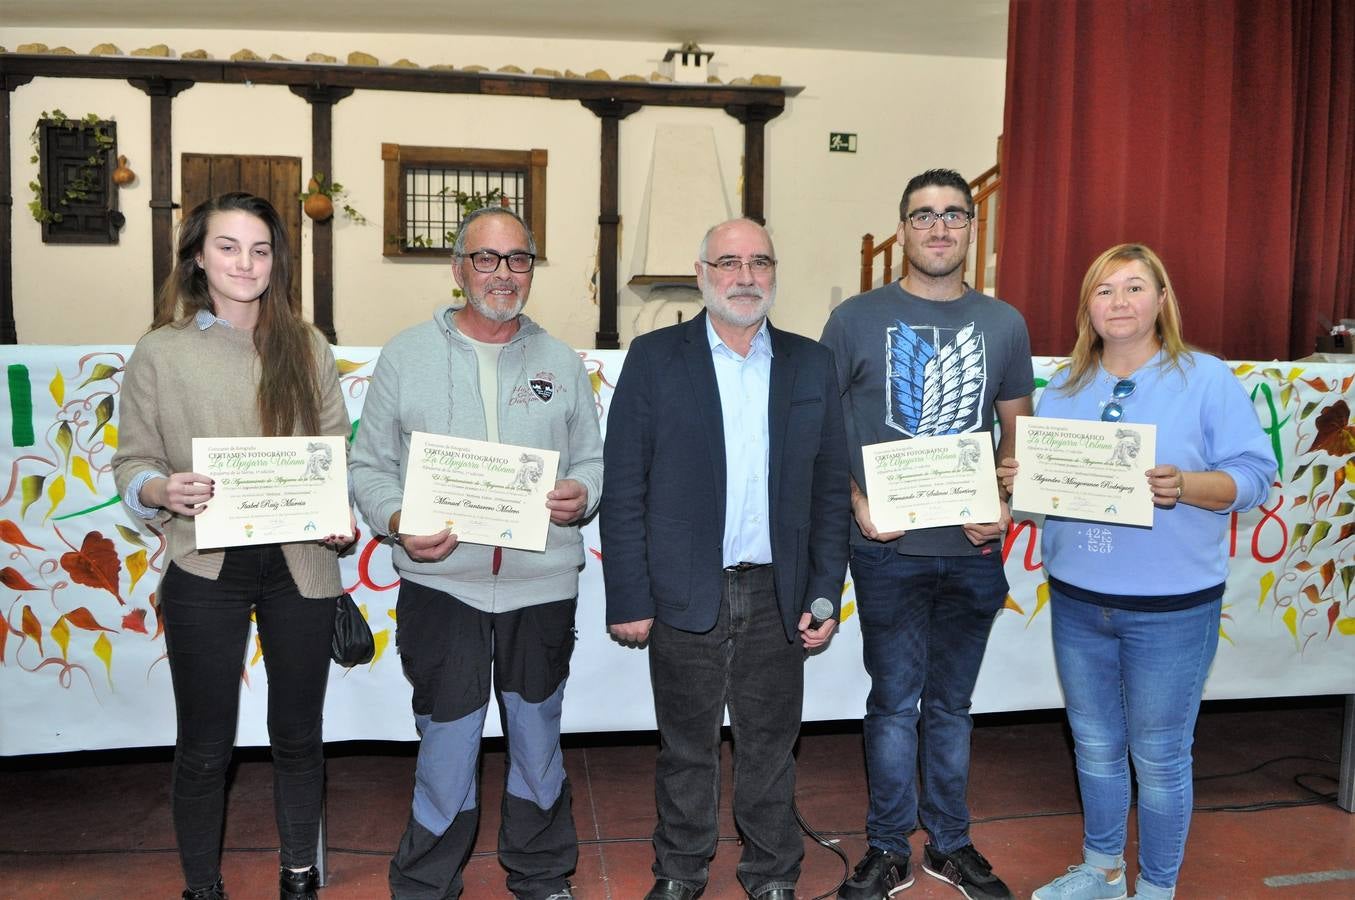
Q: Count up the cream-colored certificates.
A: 4